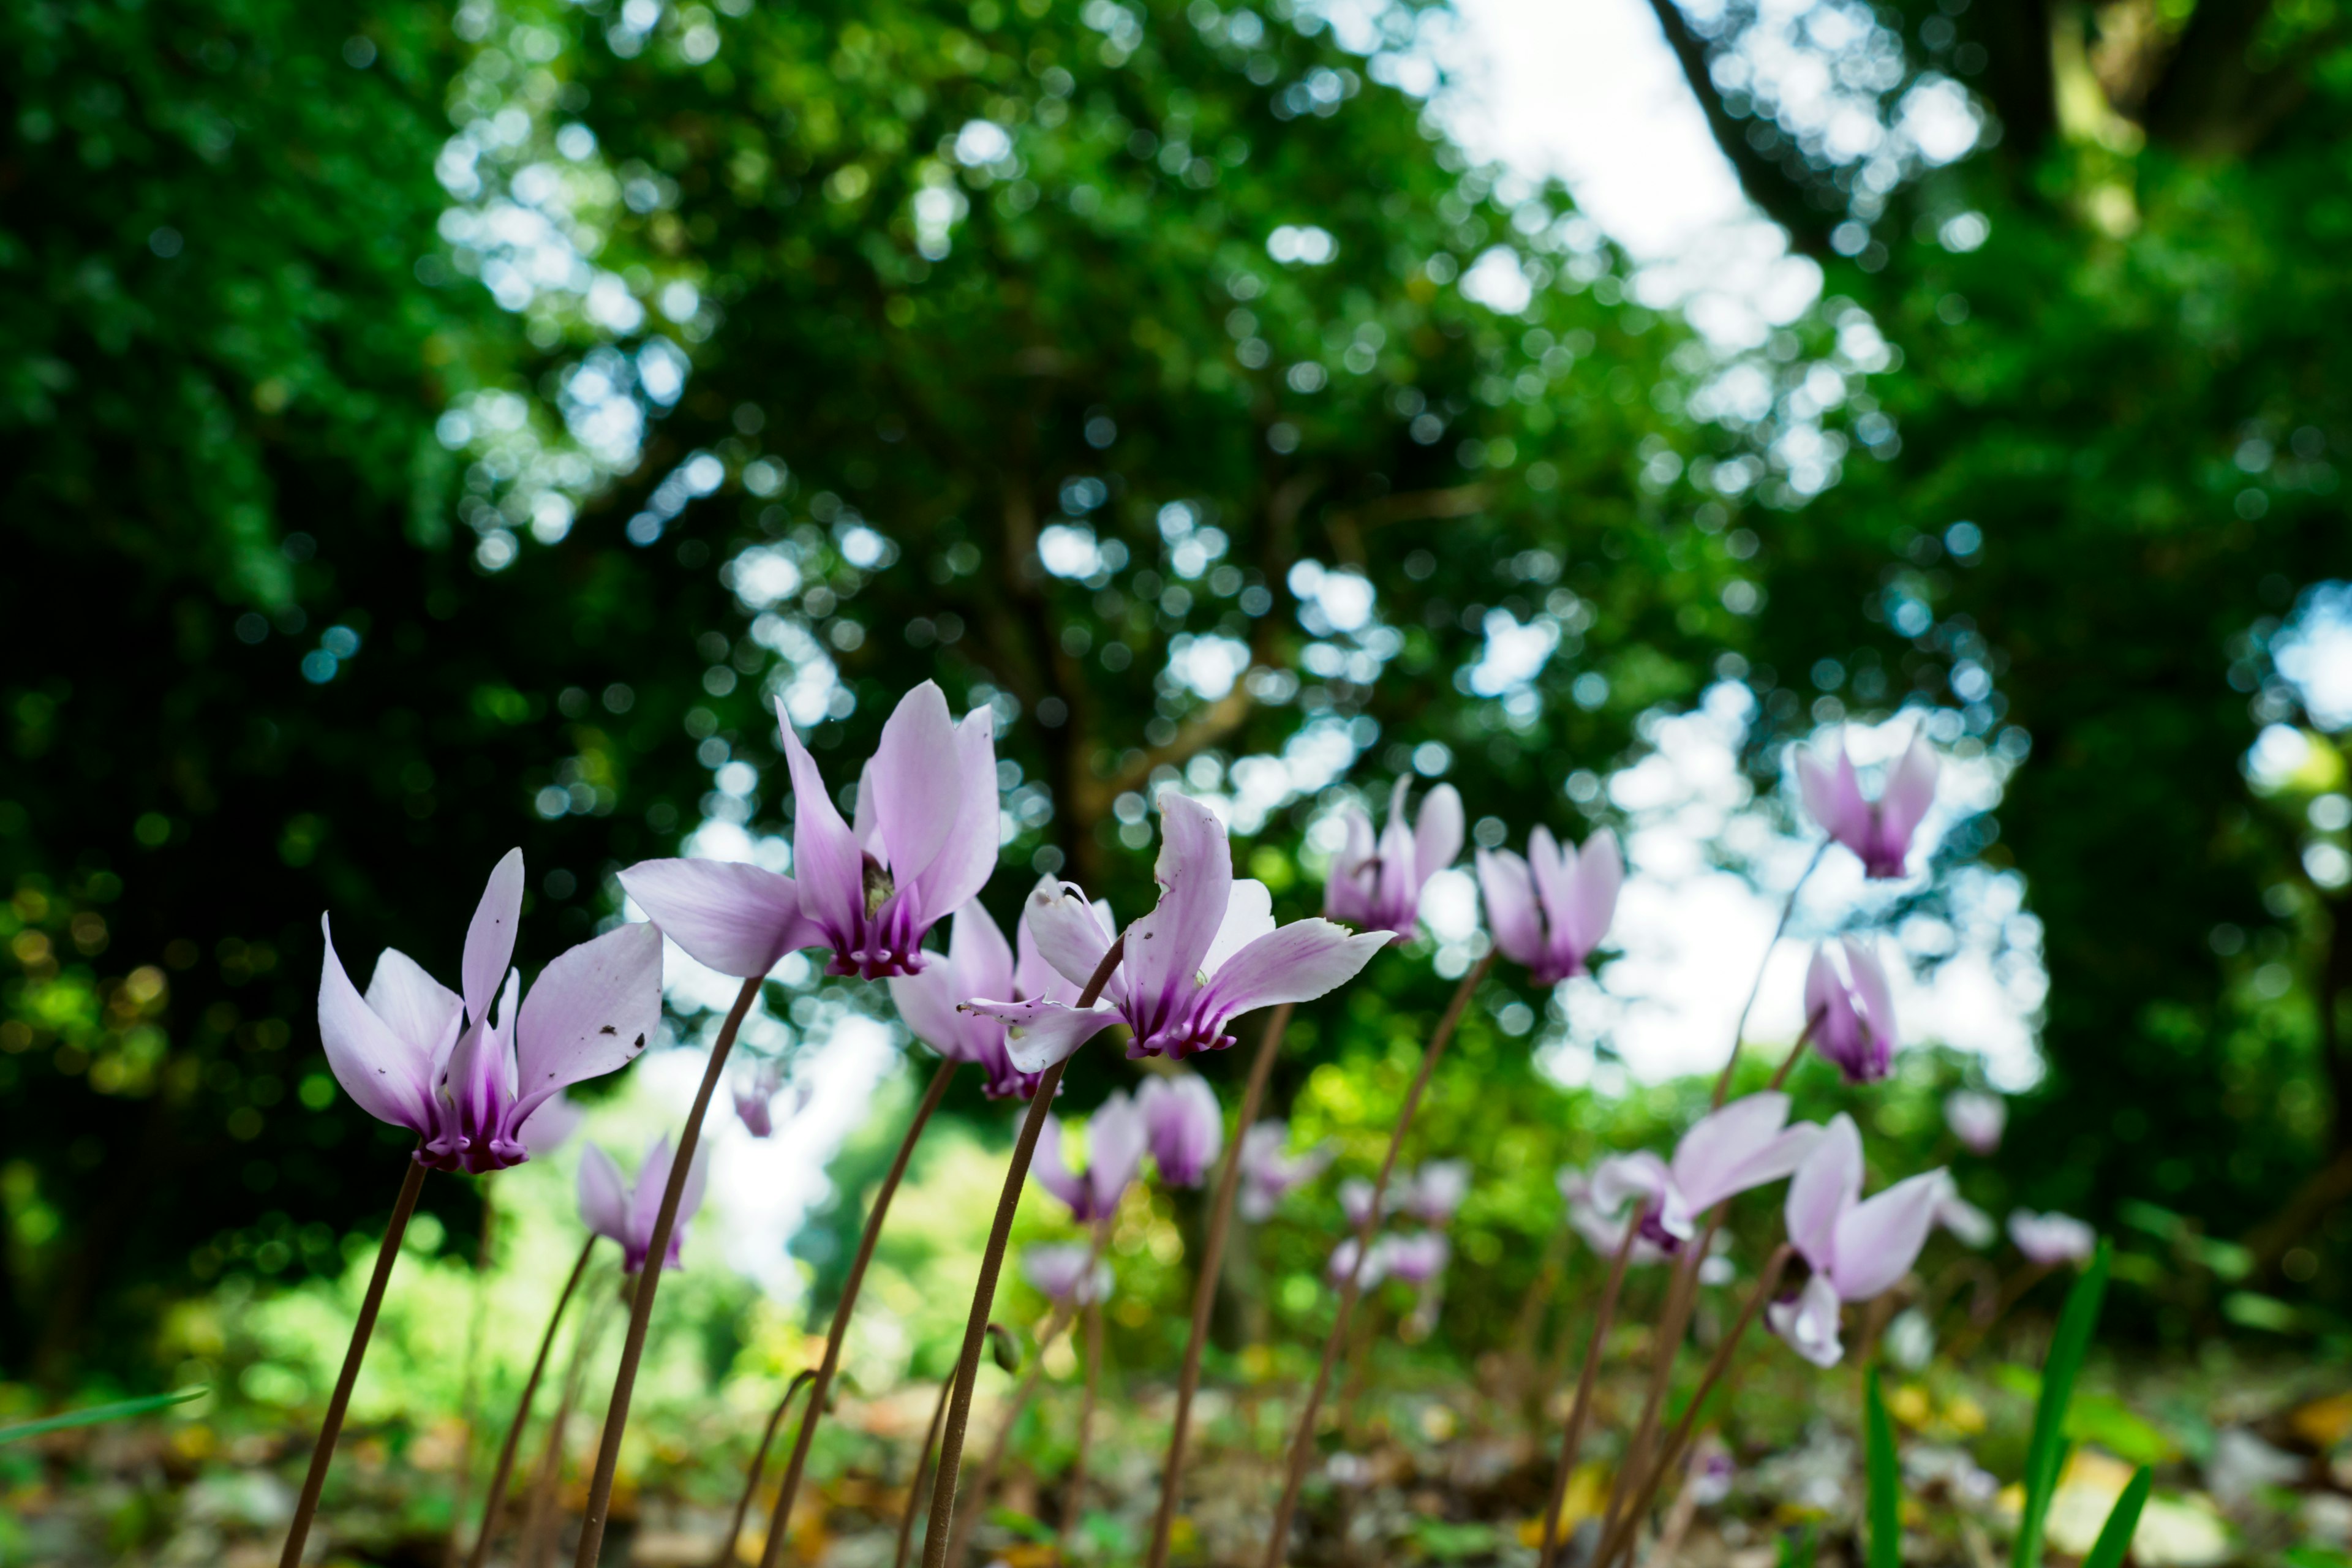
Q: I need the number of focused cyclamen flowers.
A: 3